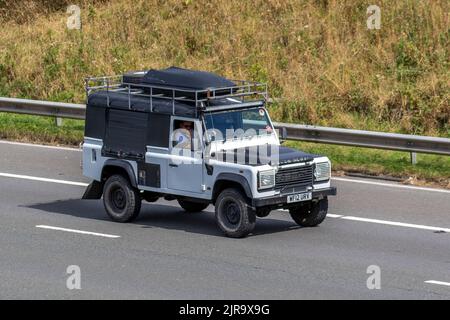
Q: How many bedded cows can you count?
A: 0